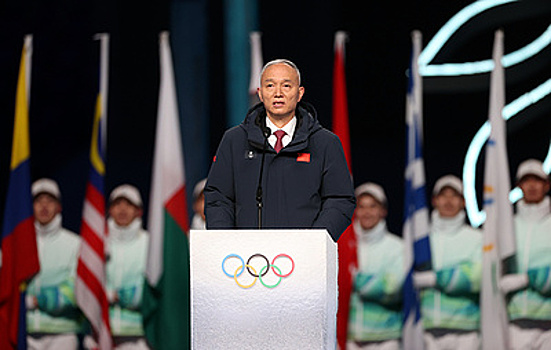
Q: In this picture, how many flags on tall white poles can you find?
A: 7